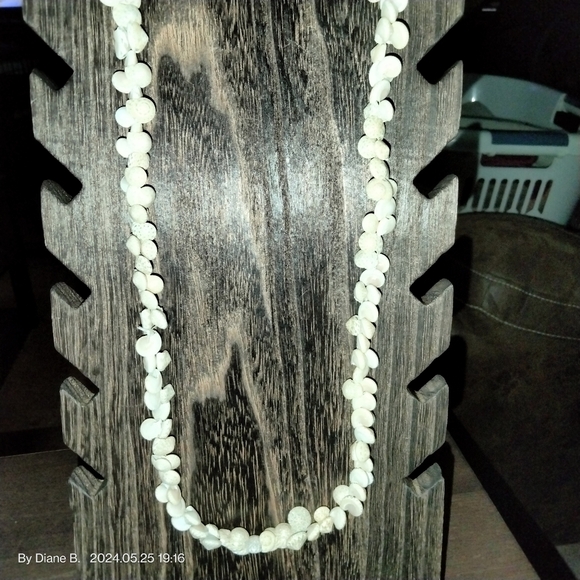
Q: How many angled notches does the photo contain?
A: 10